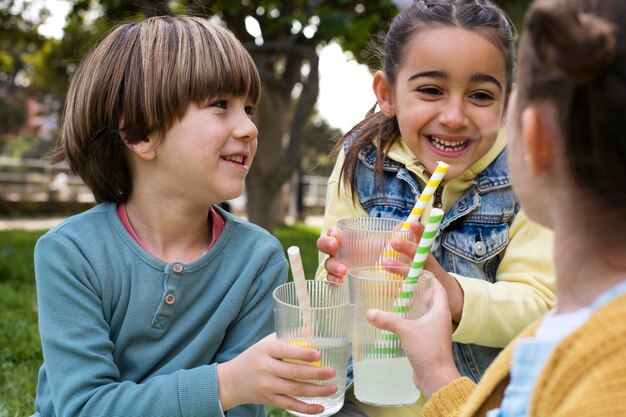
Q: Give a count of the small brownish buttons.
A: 2